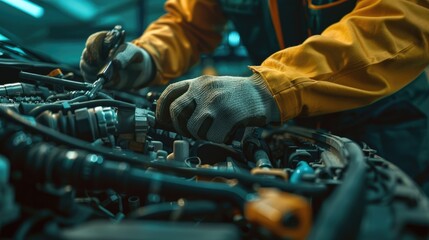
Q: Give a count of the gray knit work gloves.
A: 2